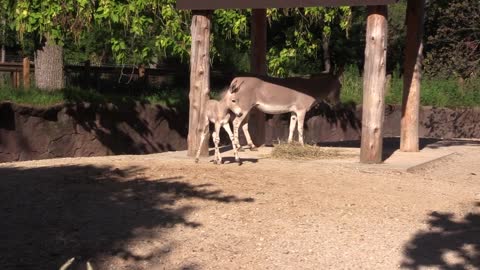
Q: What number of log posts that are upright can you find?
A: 4